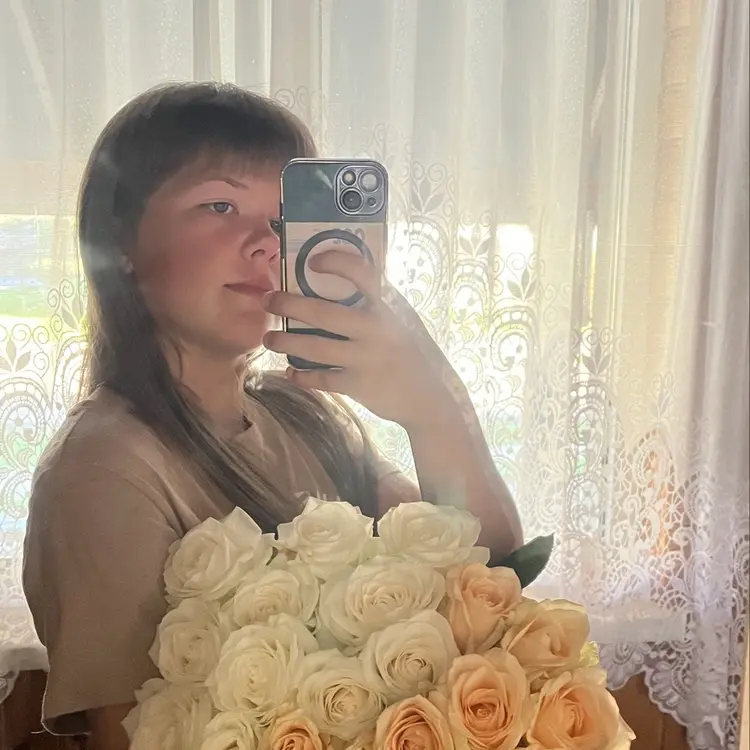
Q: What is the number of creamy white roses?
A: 11